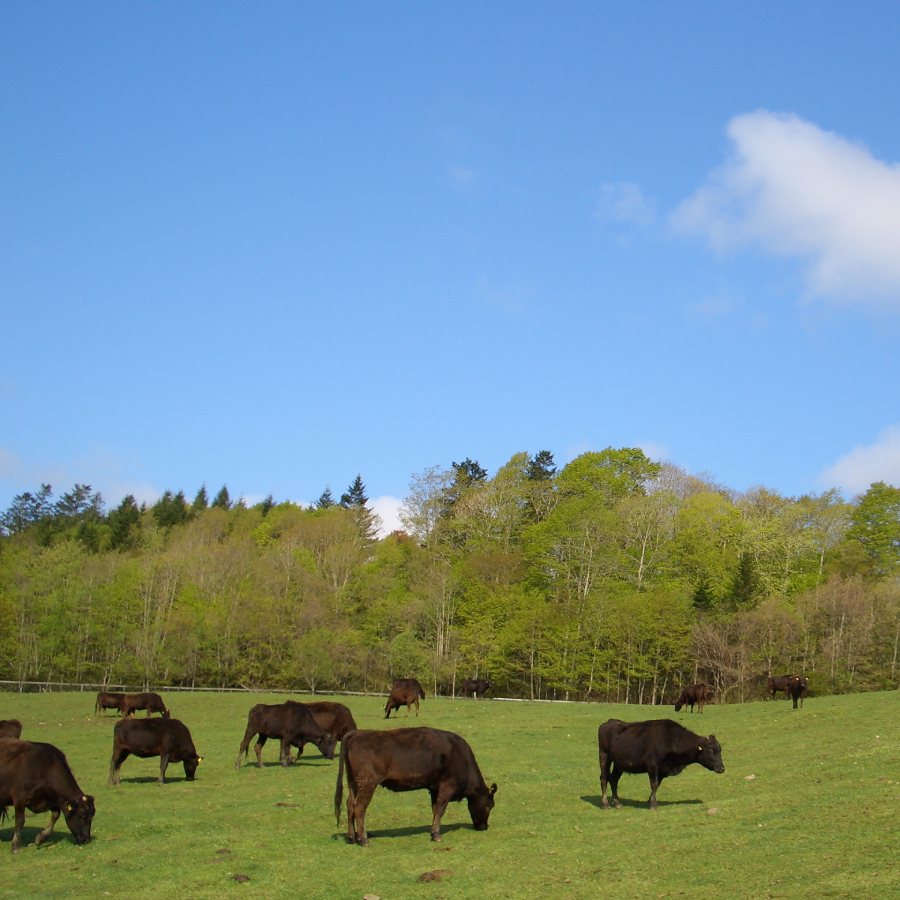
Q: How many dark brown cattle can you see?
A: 14